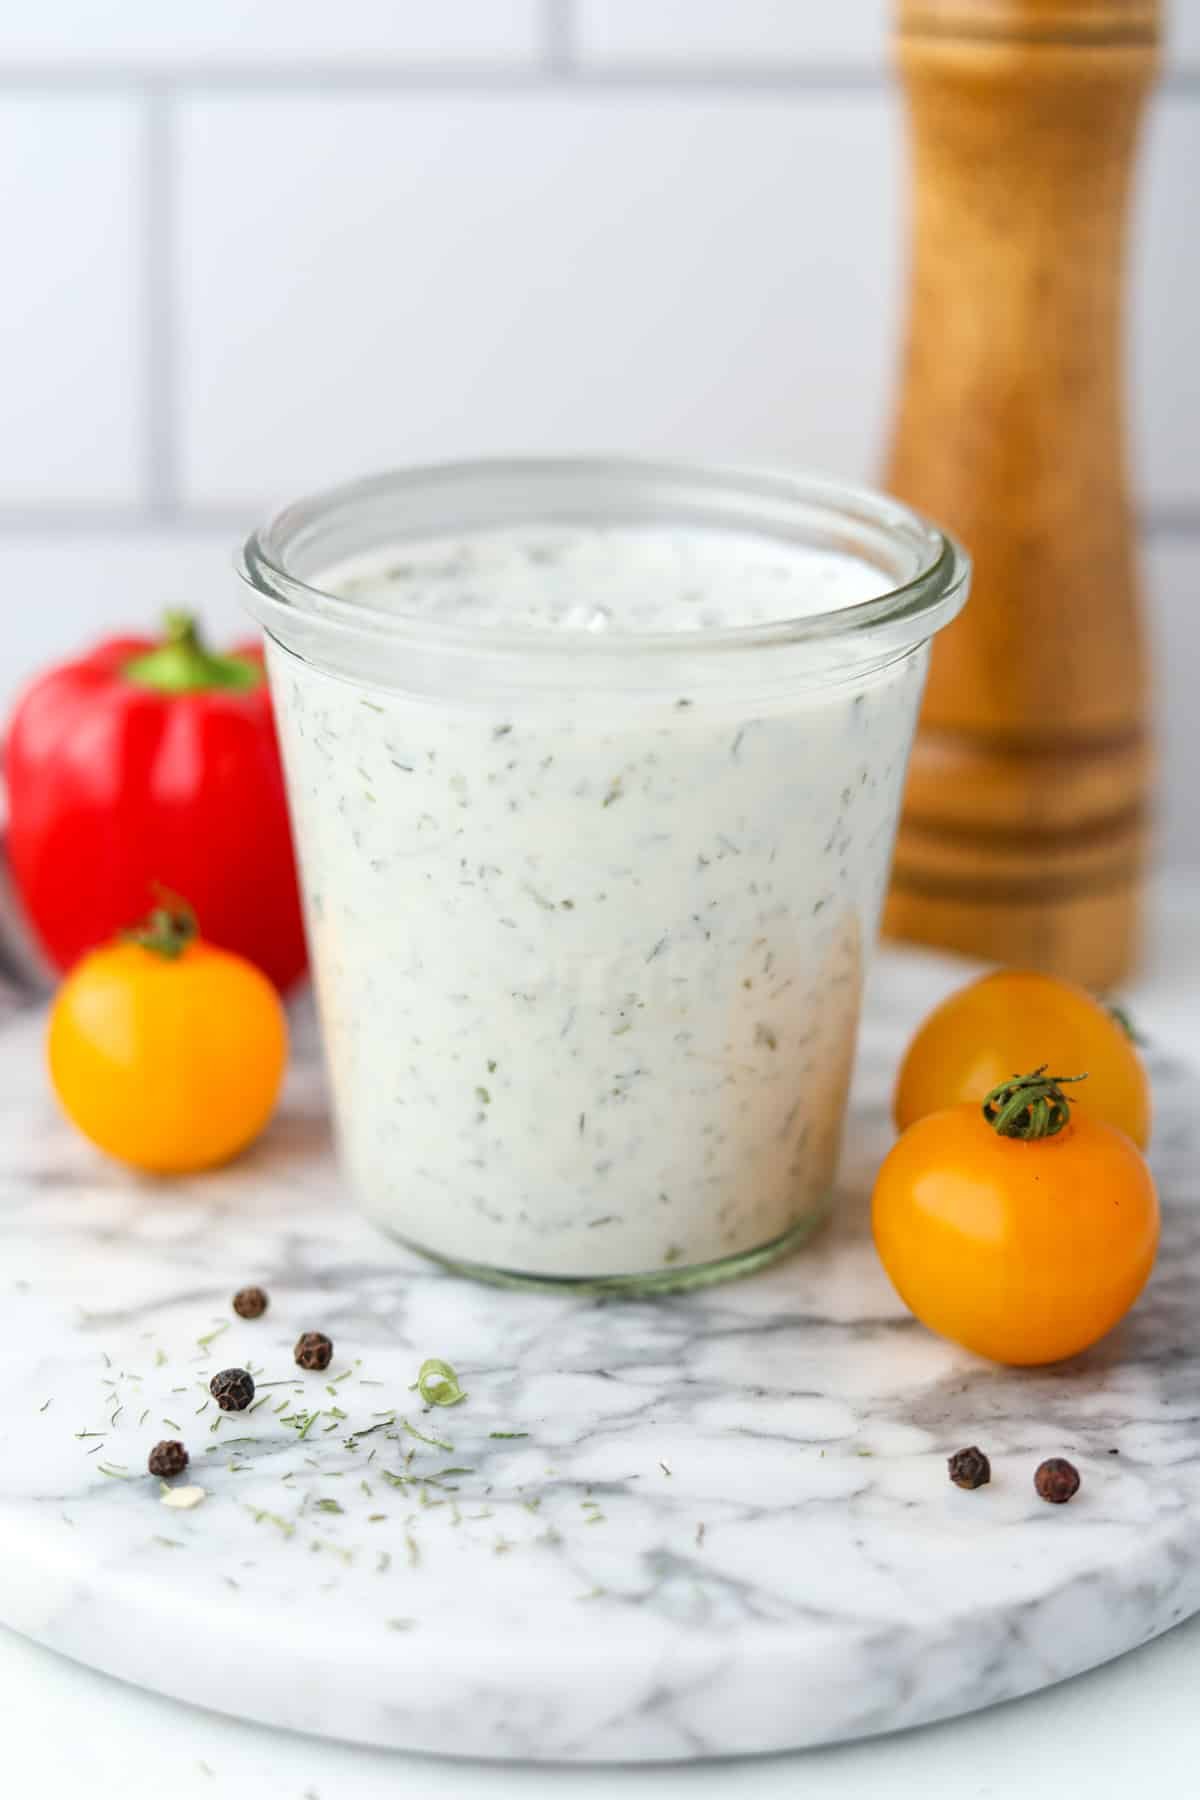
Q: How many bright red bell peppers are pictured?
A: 1